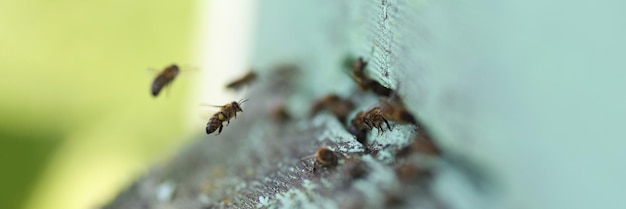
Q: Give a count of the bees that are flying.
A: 3